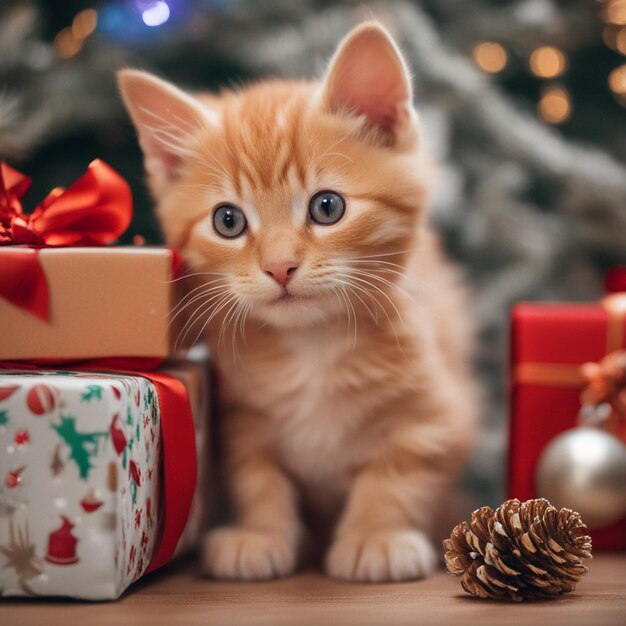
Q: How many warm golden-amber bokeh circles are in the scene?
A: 8